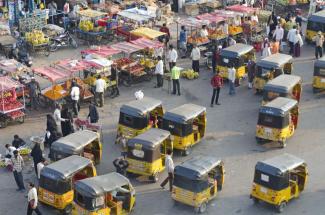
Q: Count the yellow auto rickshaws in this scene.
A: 14